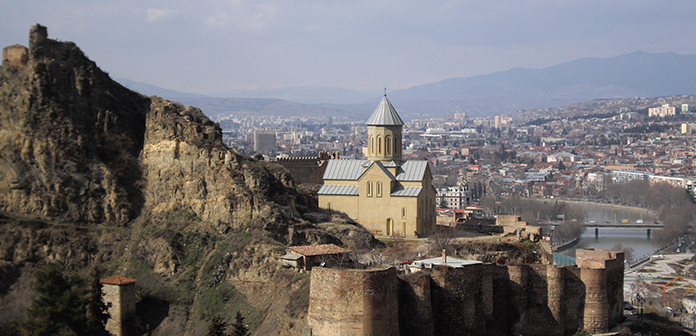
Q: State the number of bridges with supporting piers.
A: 1